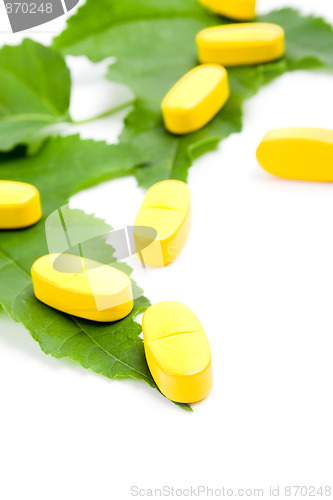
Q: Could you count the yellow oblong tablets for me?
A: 8